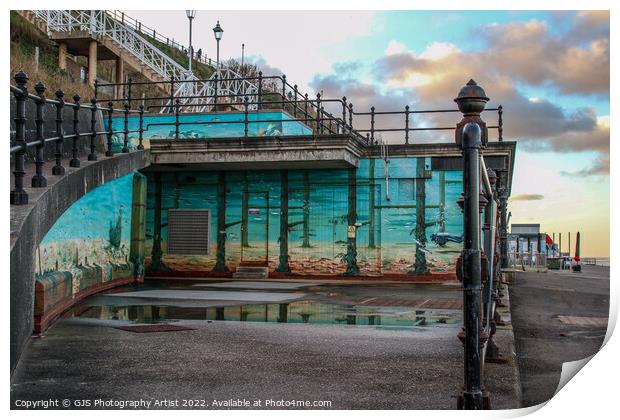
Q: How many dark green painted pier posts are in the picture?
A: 5